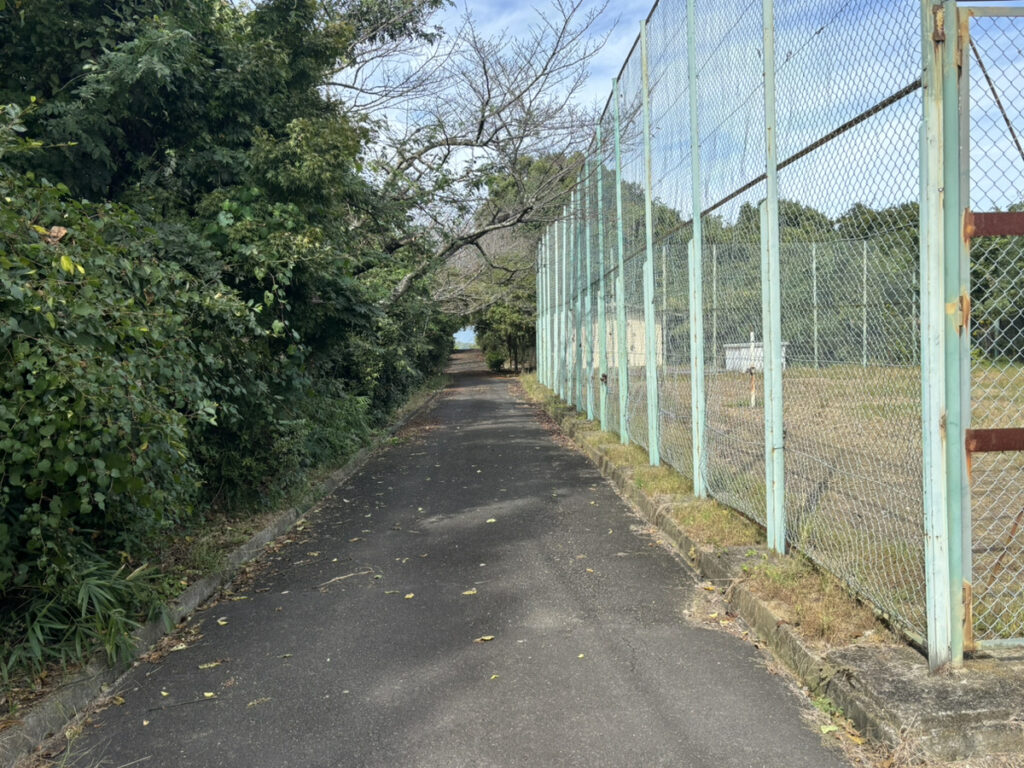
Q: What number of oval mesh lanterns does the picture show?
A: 0